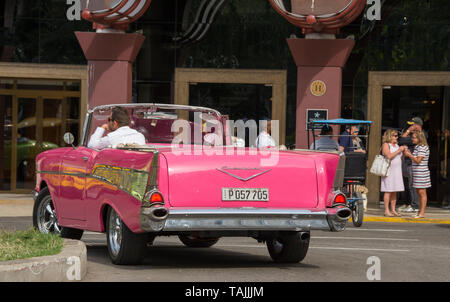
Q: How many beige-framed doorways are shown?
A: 3